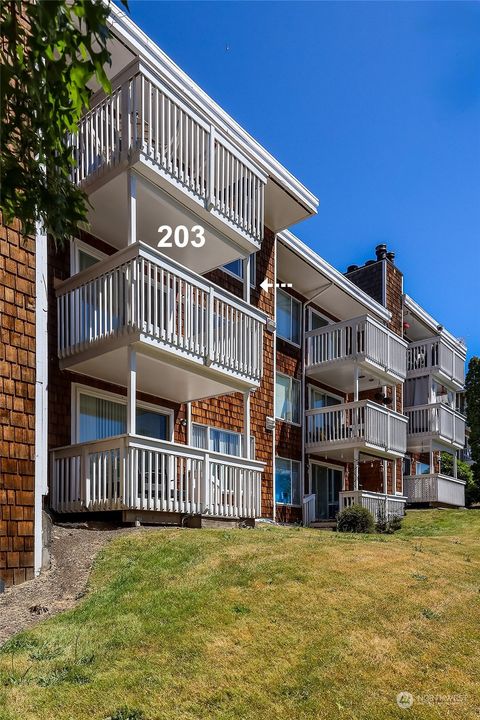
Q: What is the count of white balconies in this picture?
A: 9